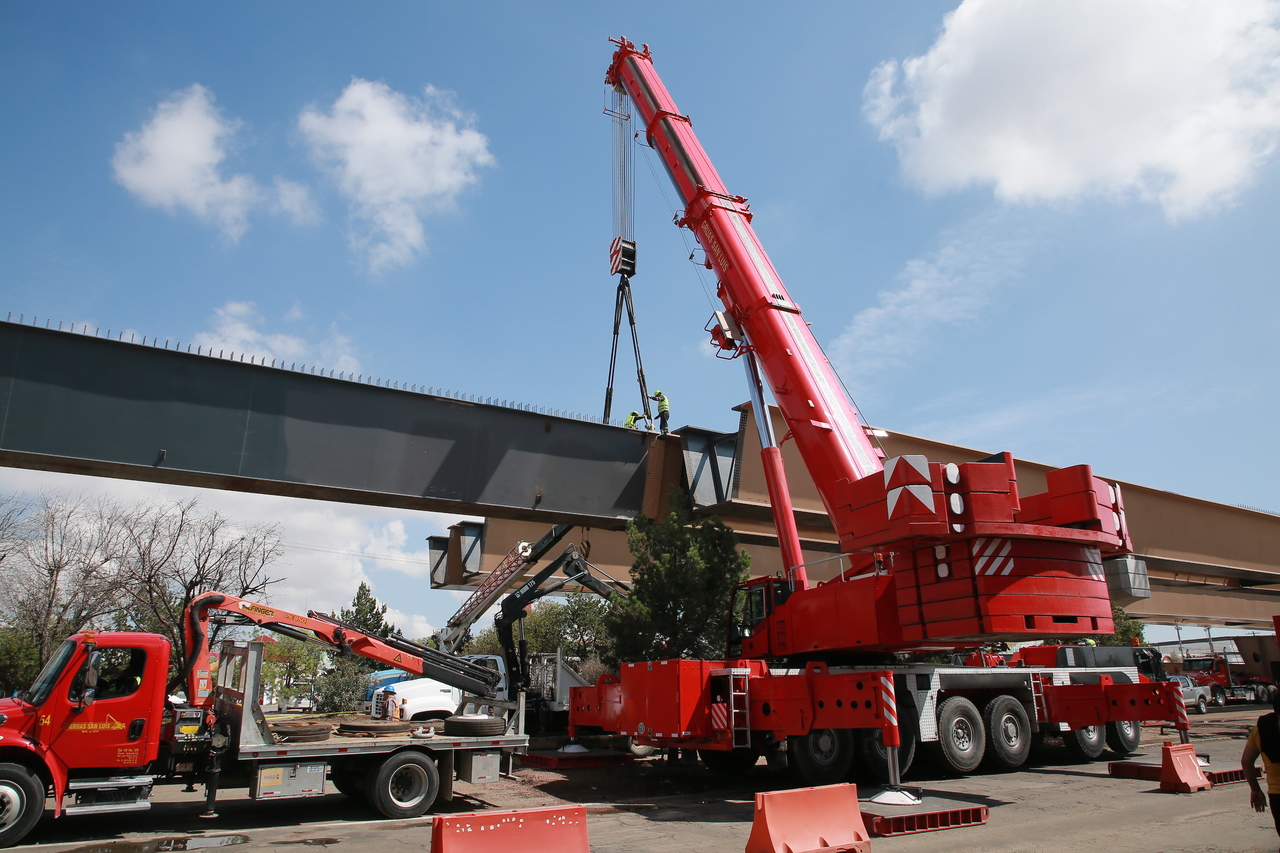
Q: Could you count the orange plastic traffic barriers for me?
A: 3